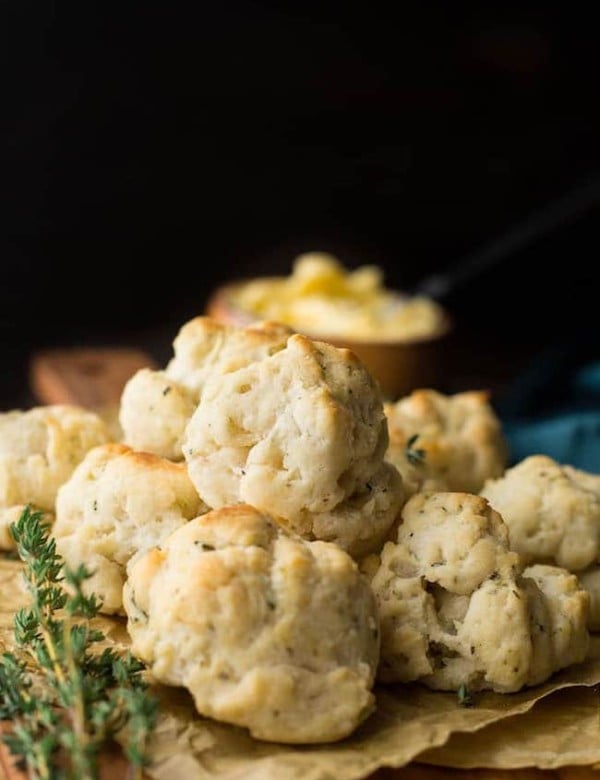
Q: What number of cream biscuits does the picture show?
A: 8